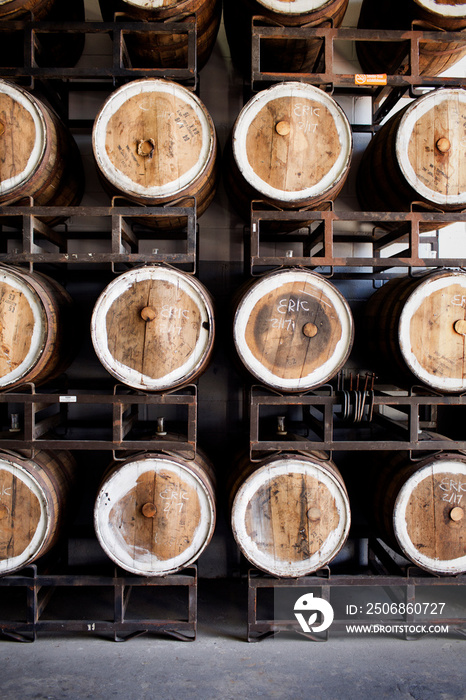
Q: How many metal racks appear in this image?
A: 8